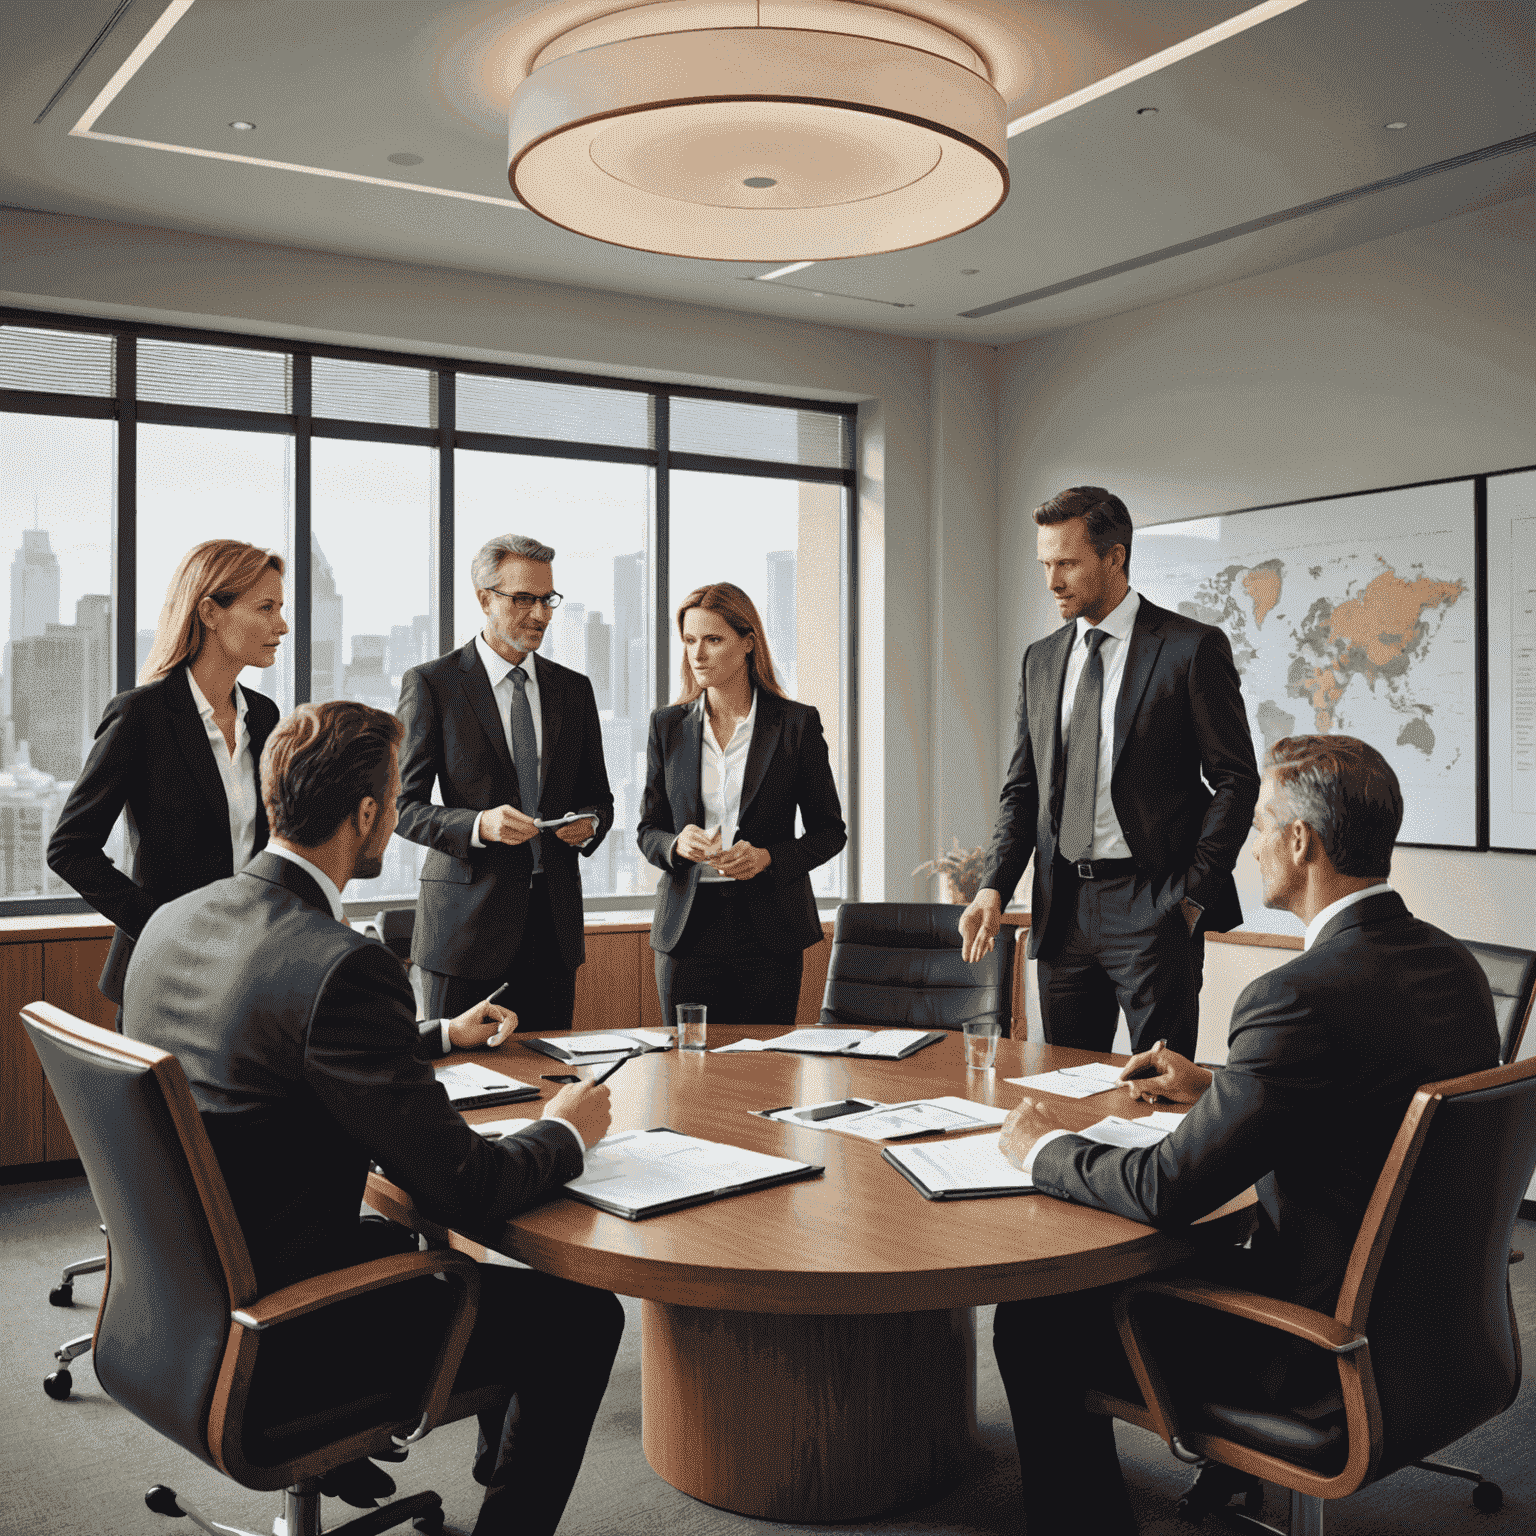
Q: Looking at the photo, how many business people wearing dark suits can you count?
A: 6